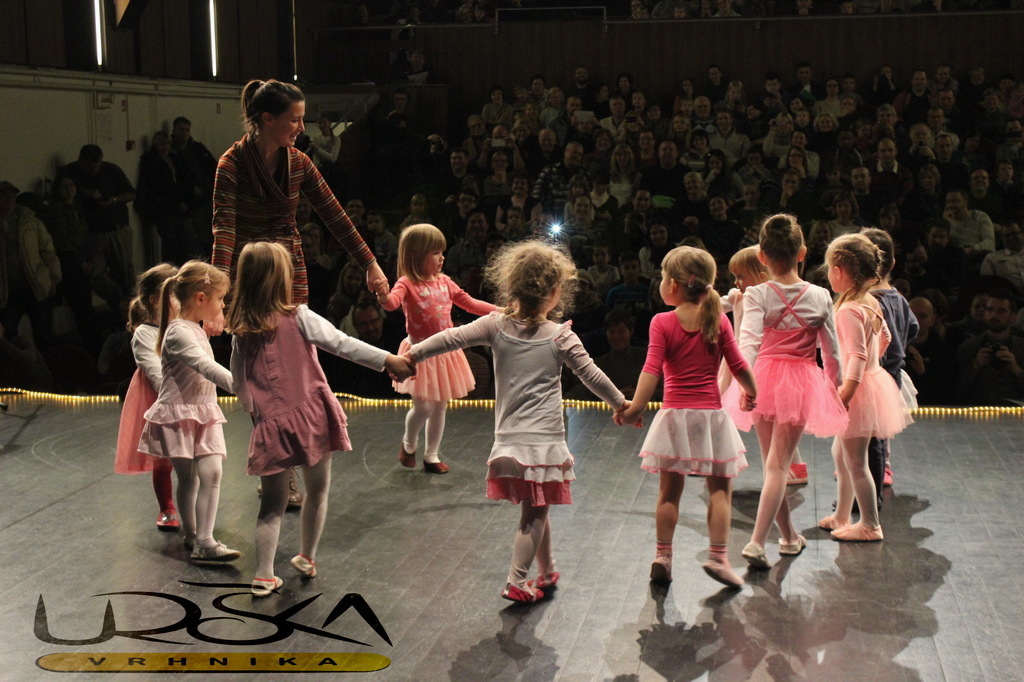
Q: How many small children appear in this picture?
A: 10